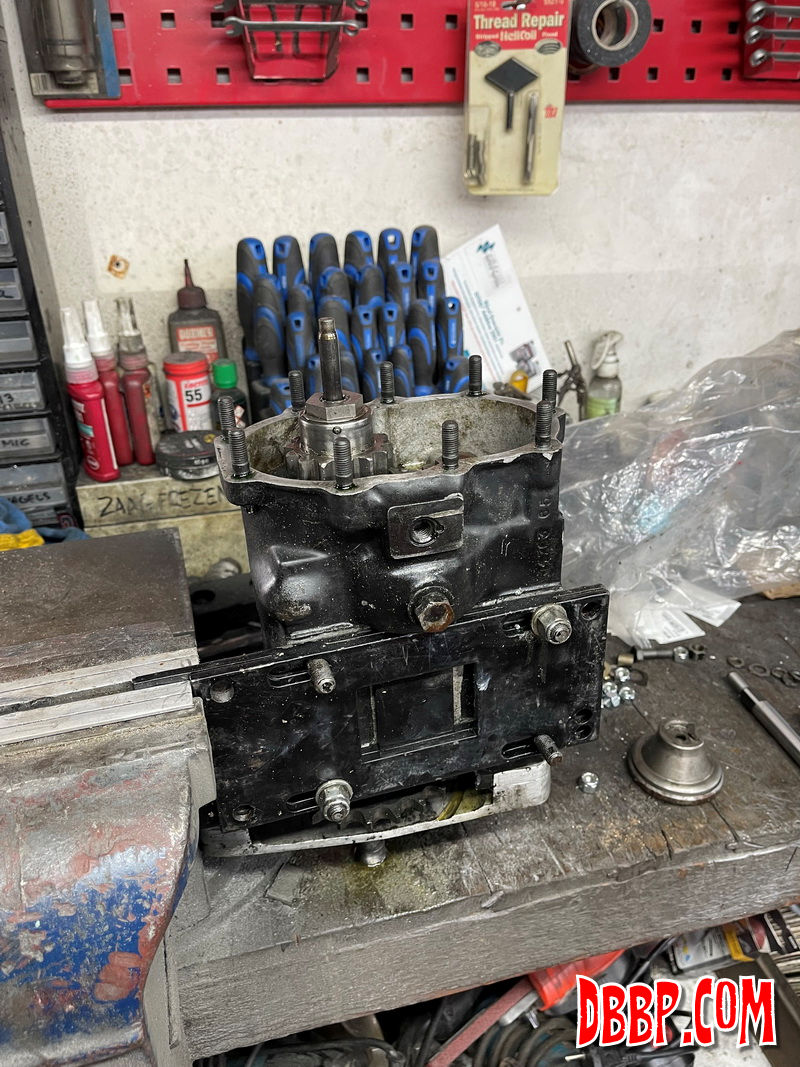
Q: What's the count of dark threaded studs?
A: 9